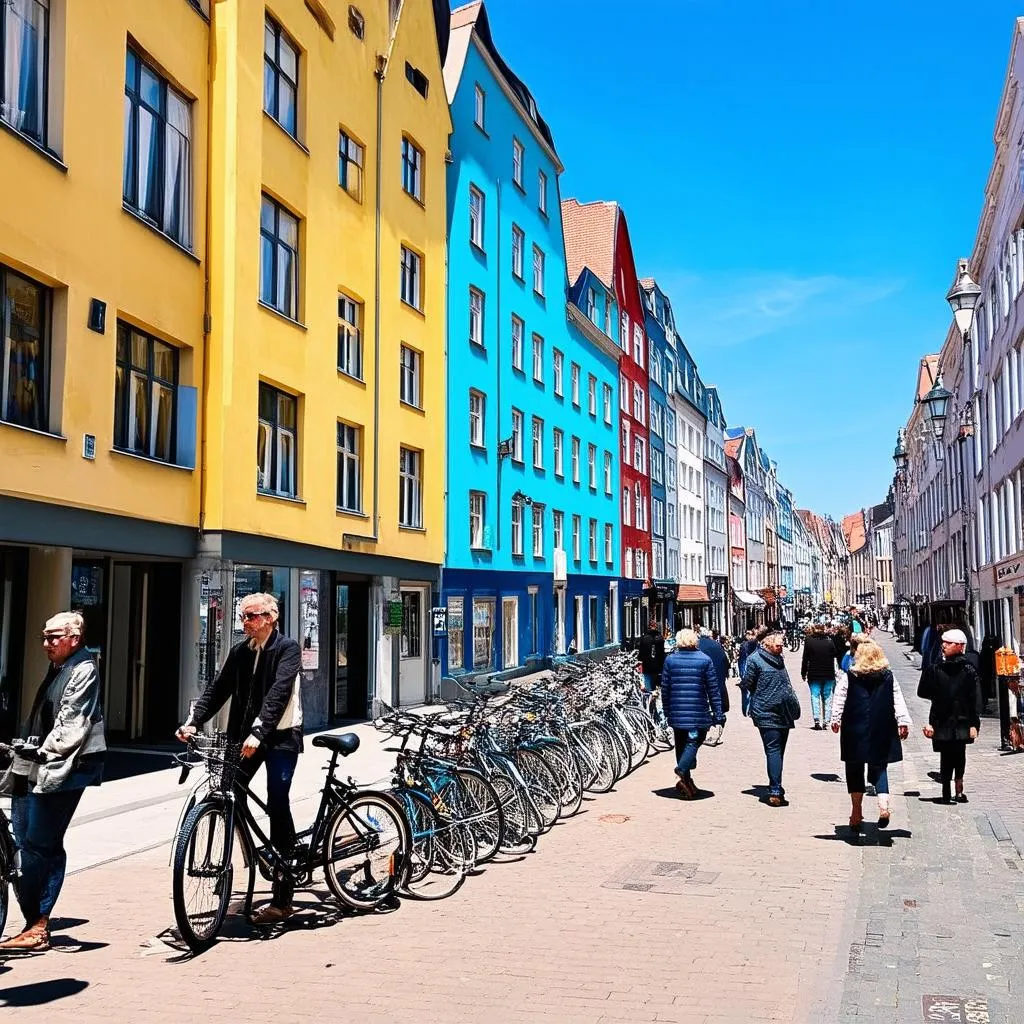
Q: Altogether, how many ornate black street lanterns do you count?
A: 3